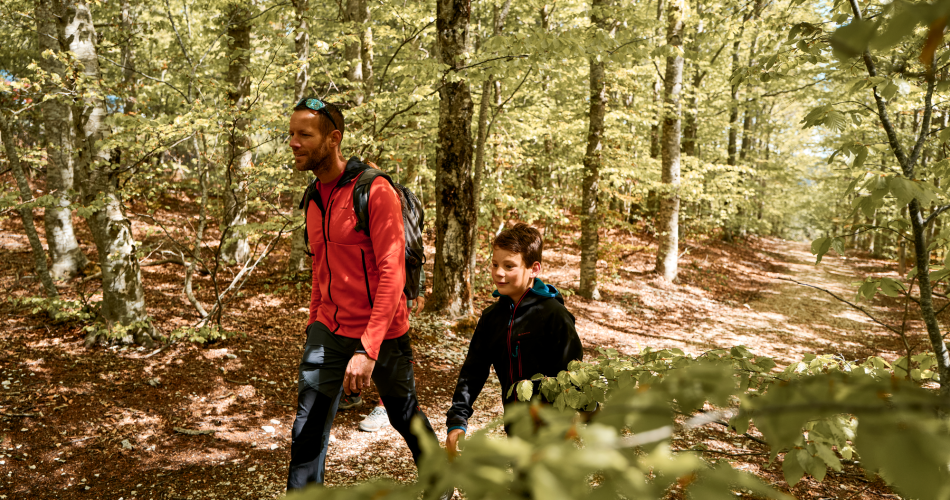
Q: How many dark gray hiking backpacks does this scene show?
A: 1